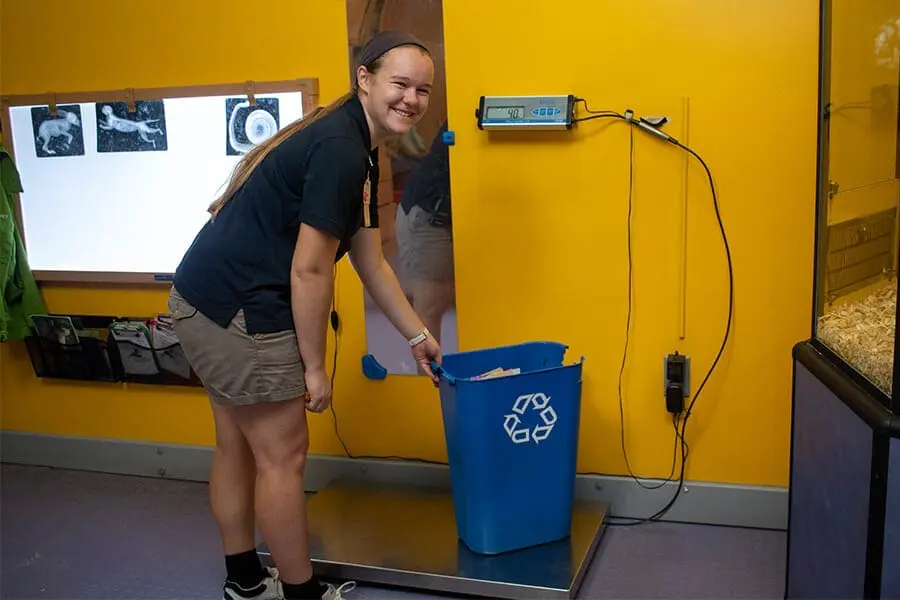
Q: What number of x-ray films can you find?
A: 3